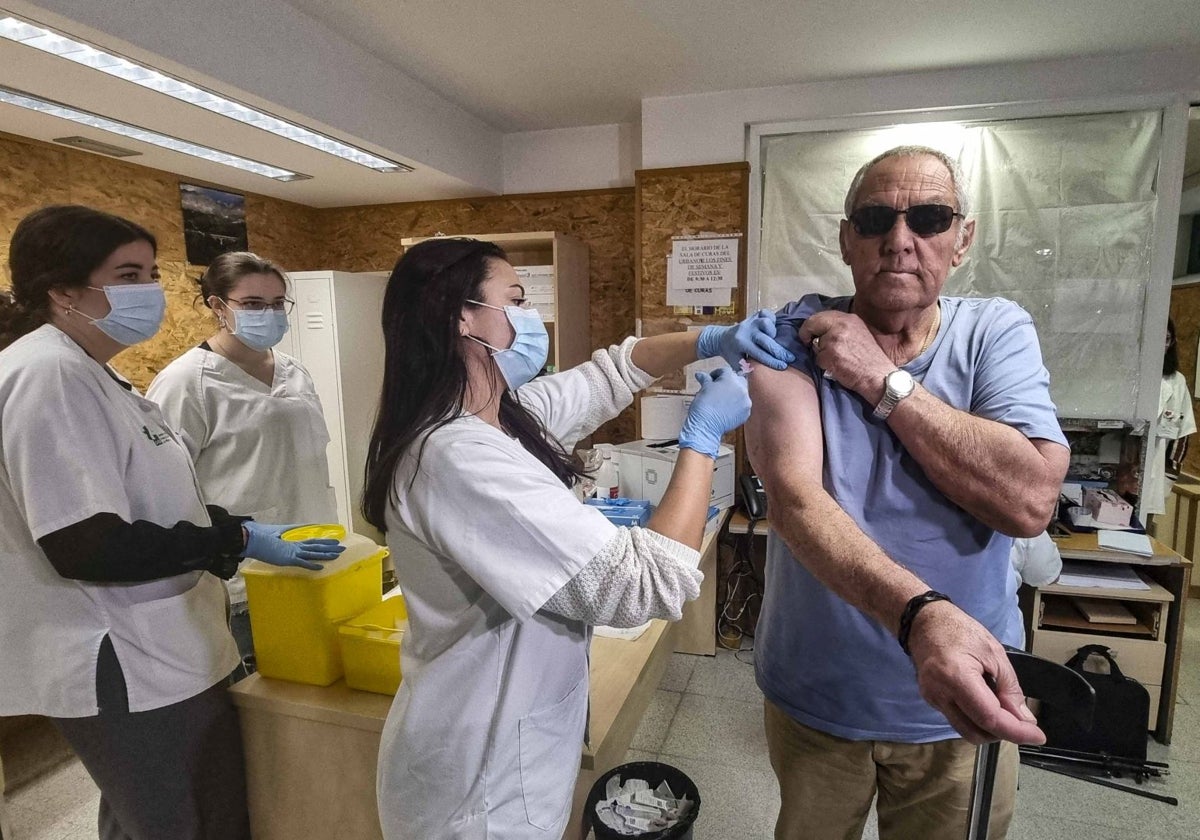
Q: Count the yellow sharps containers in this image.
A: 2